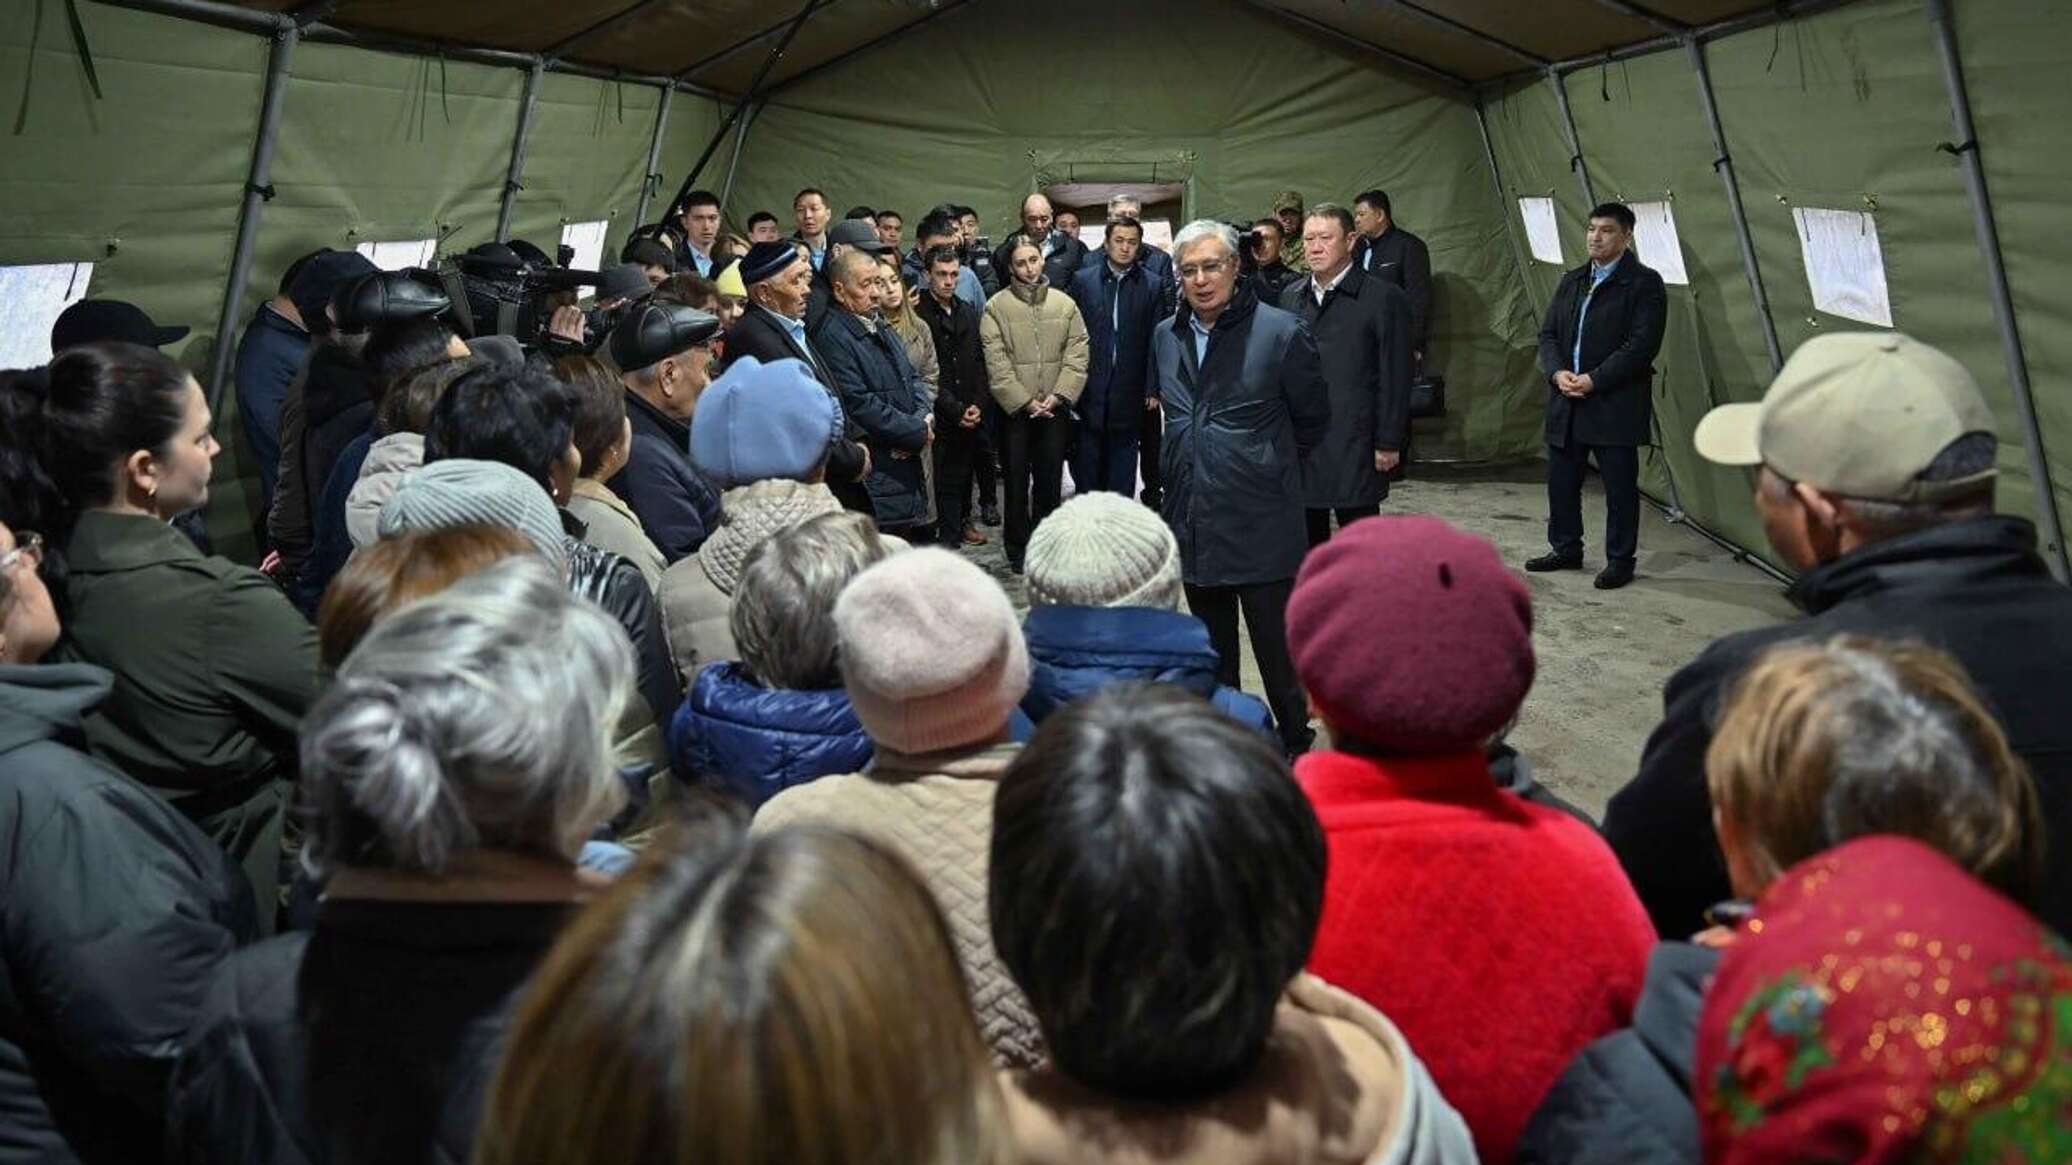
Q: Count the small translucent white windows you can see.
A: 6